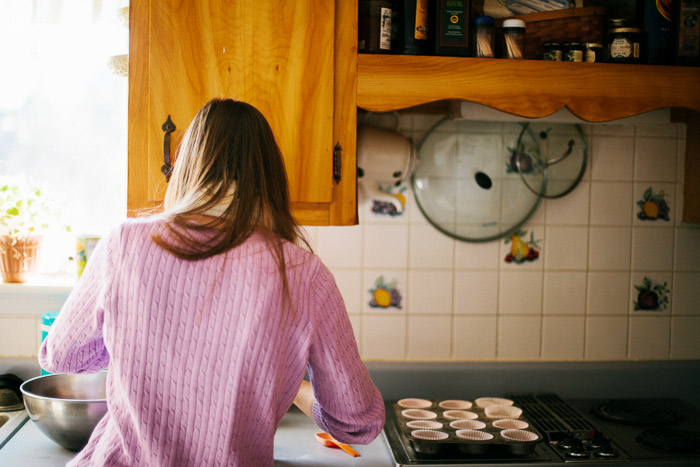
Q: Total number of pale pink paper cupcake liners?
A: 12